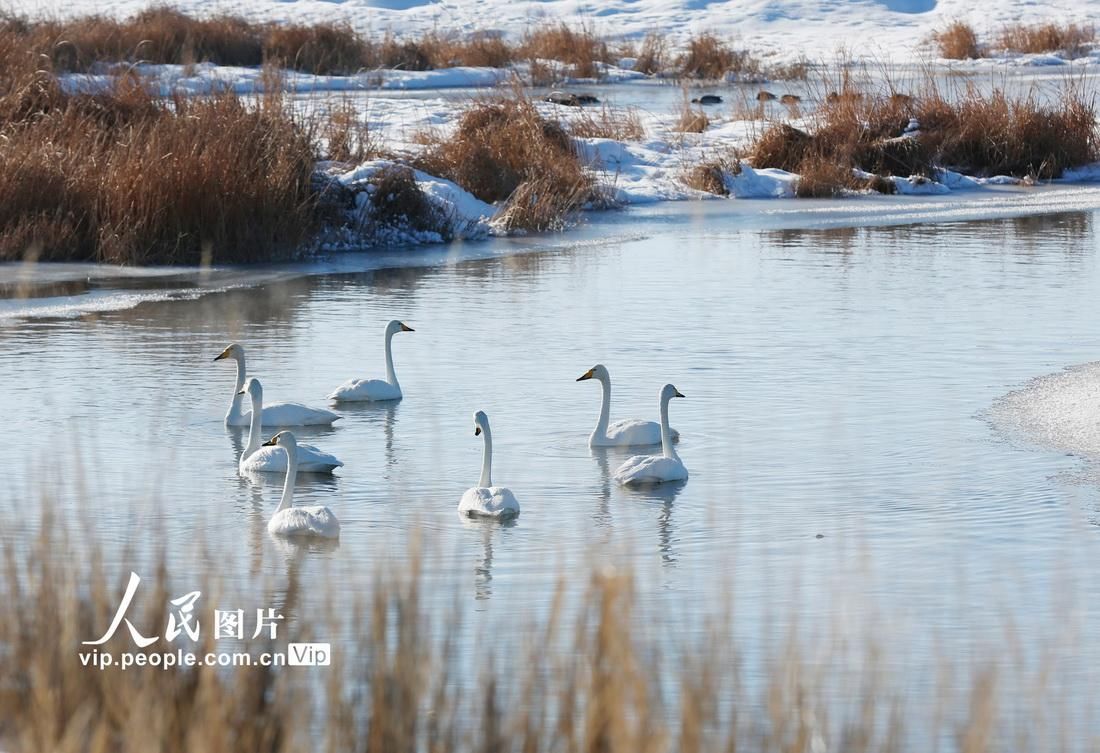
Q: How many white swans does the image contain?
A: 7